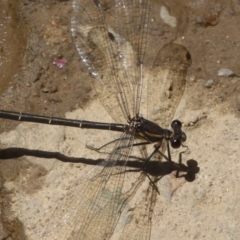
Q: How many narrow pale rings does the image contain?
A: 4